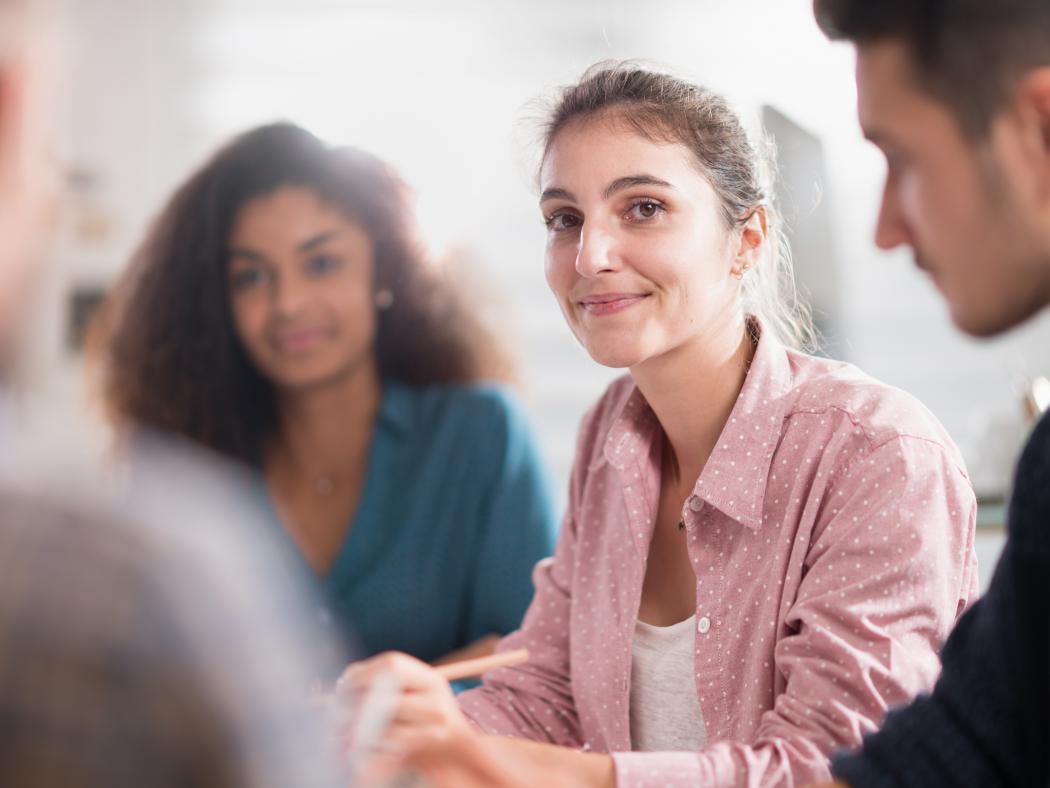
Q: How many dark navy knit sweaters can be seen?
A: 1